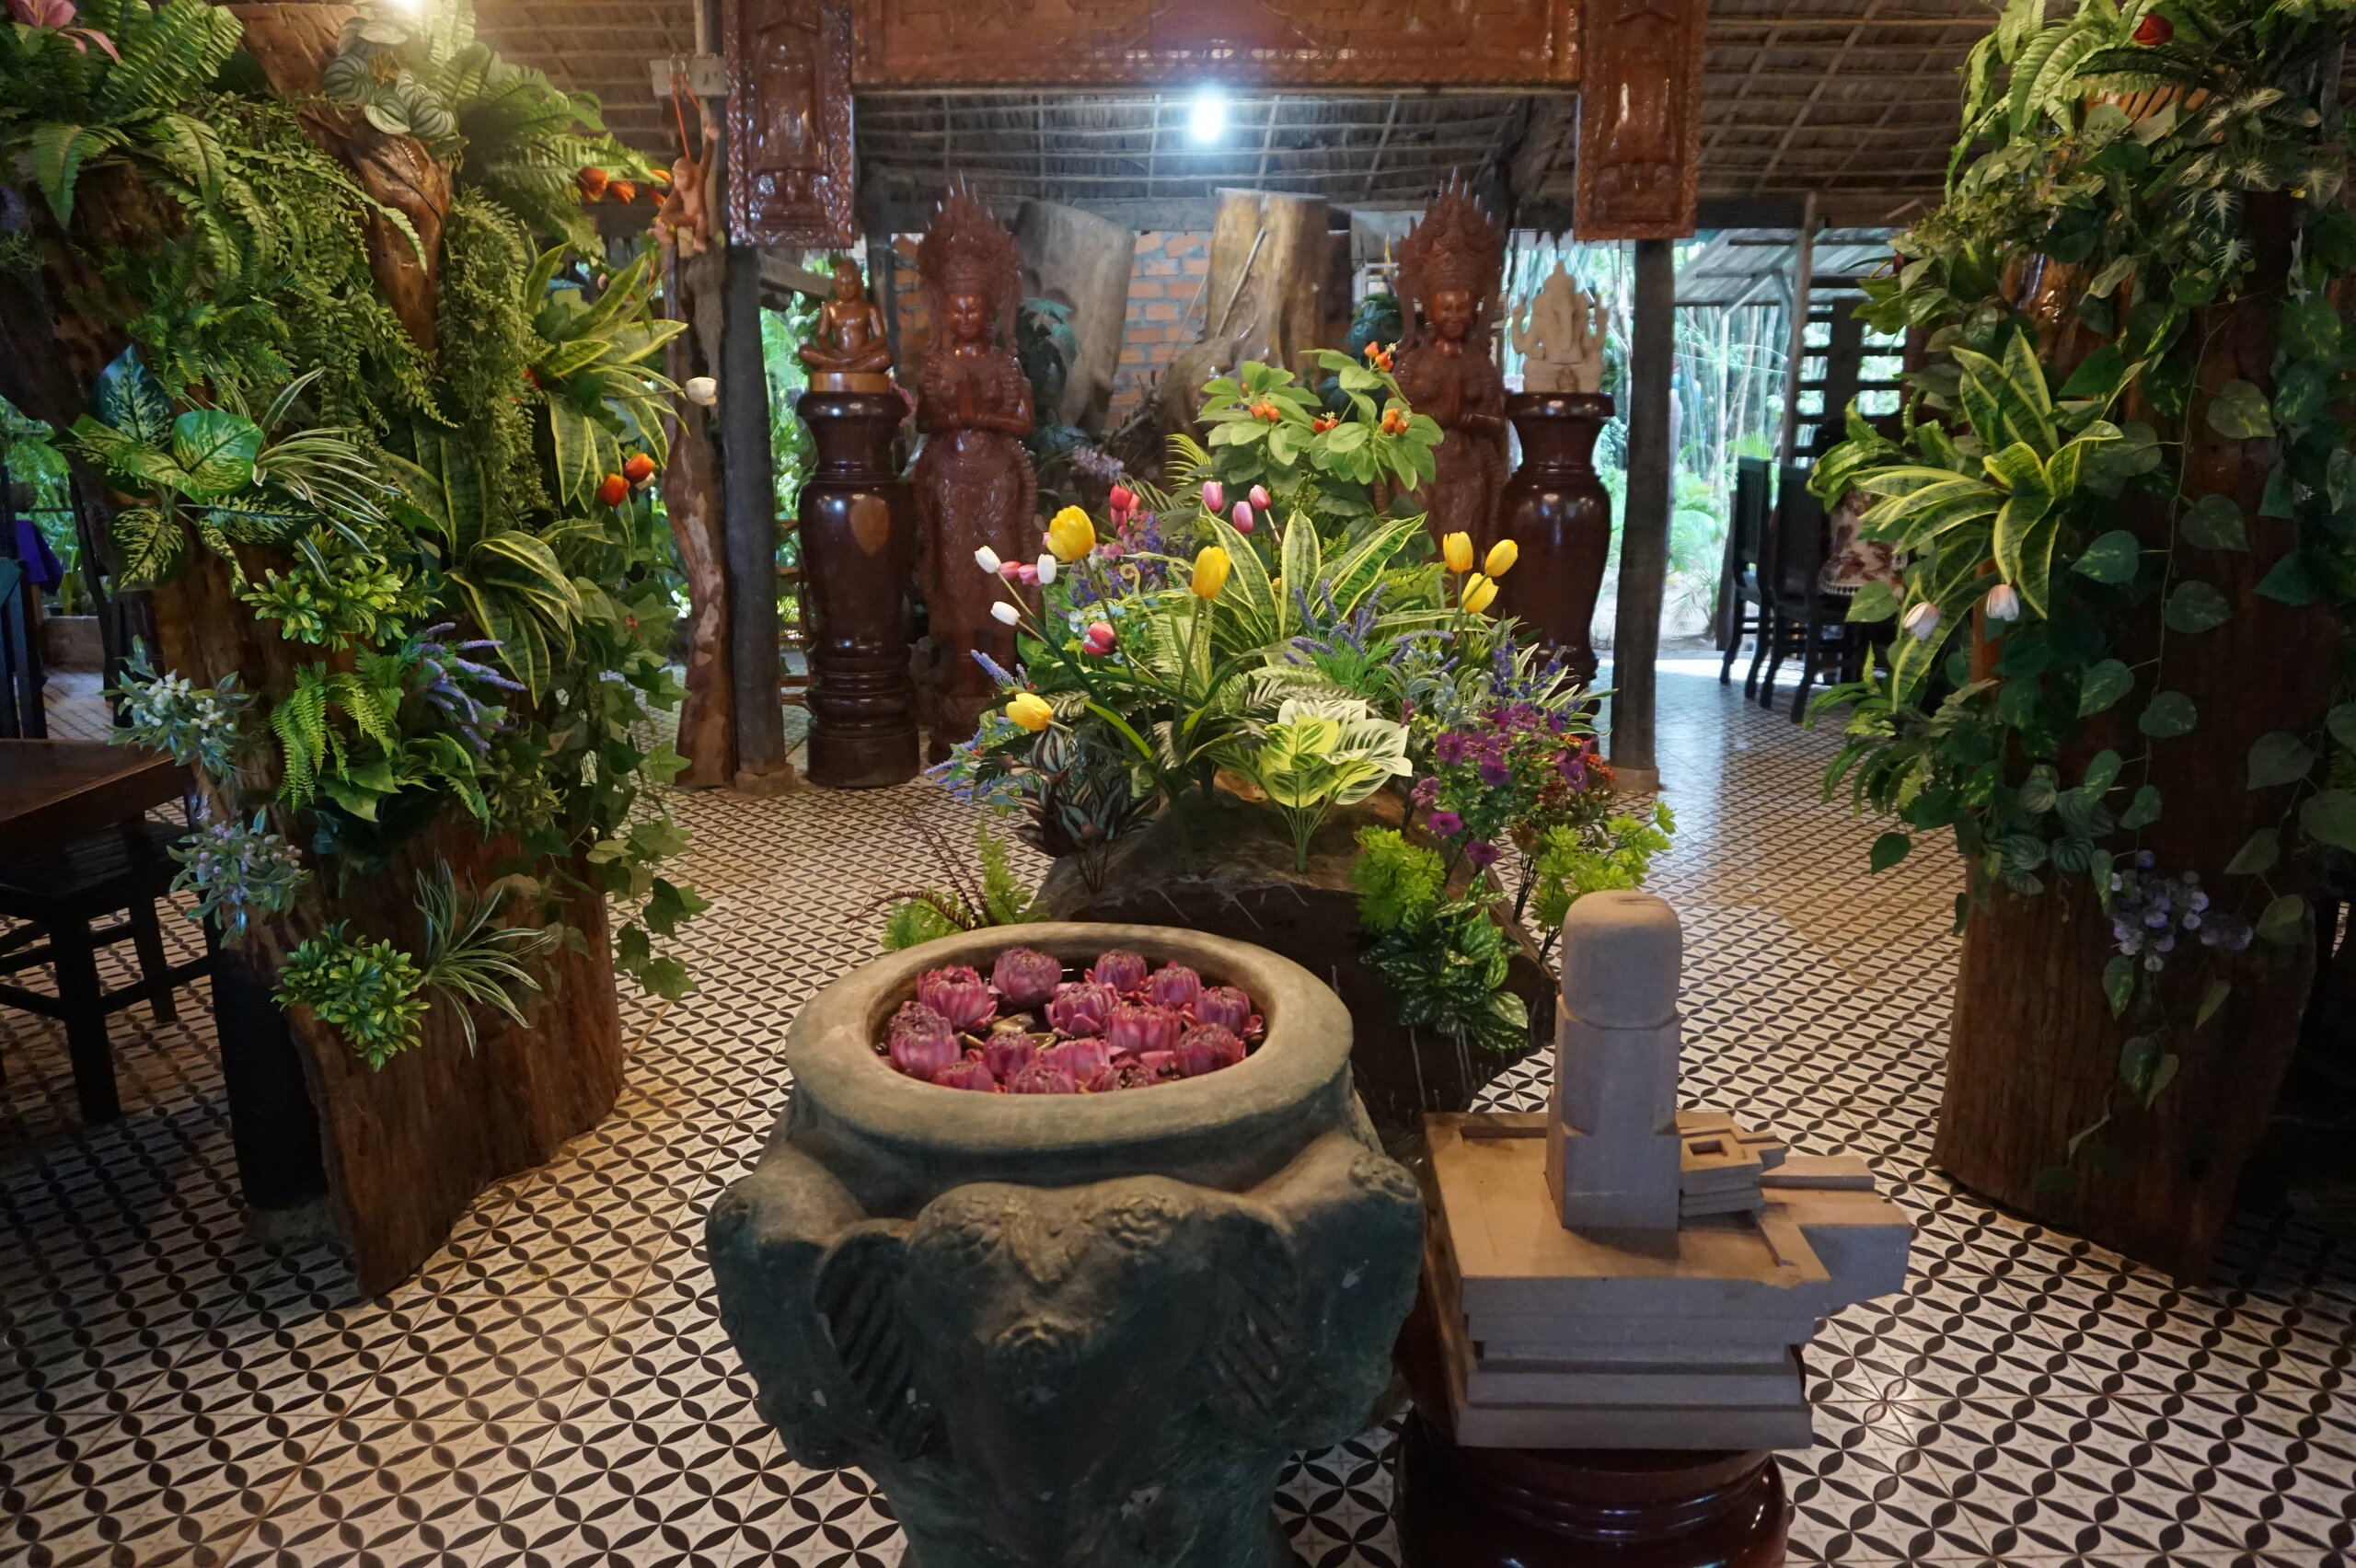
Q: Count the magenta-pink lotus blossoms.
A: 14